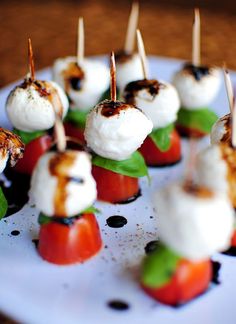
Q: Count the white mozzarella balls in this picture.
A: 11